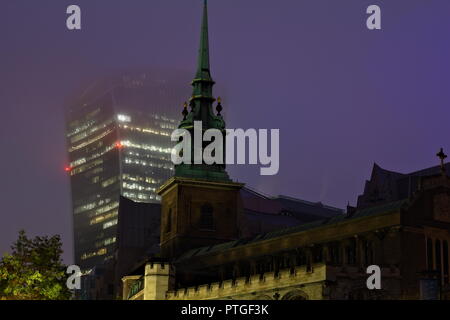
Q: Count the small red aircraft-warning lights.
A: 2